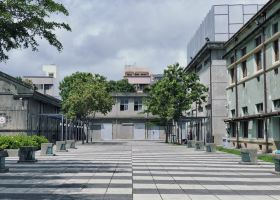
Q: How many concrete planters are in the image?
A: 10